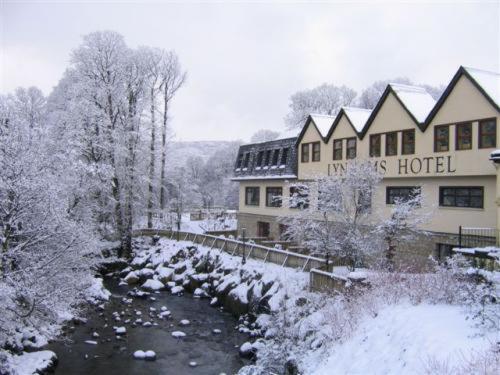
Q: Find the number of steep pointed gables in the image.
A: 4